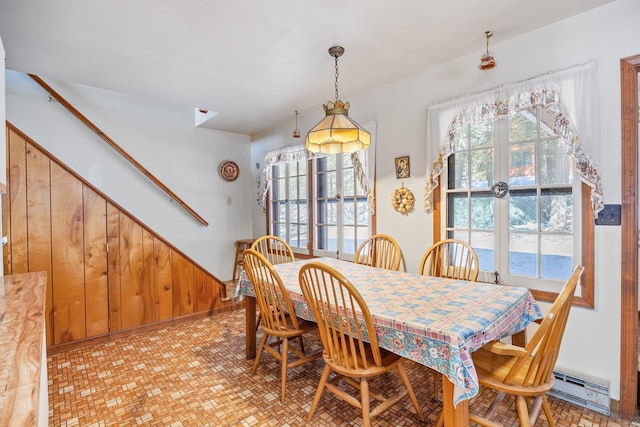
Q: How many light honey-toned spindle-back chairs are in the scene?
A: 6